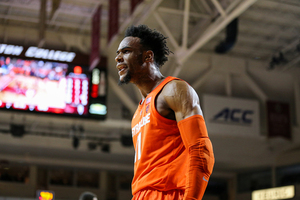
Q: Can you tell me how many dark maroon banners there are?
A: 4